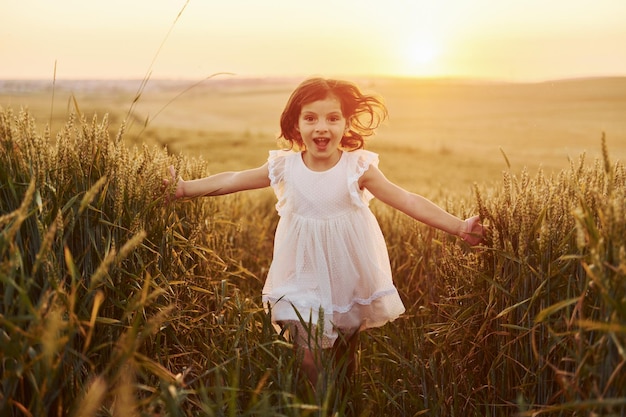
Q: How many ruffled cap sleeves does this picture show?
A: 2